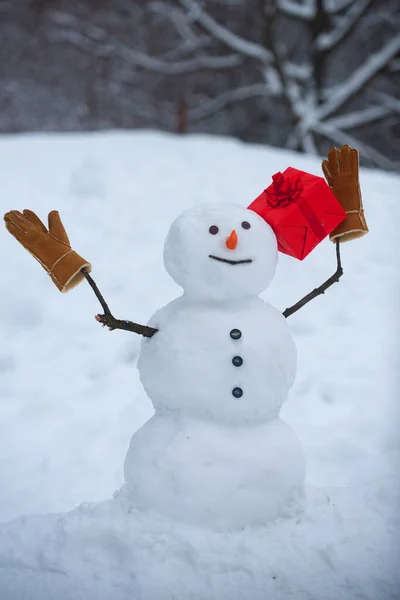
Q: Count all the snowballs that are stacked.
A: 3